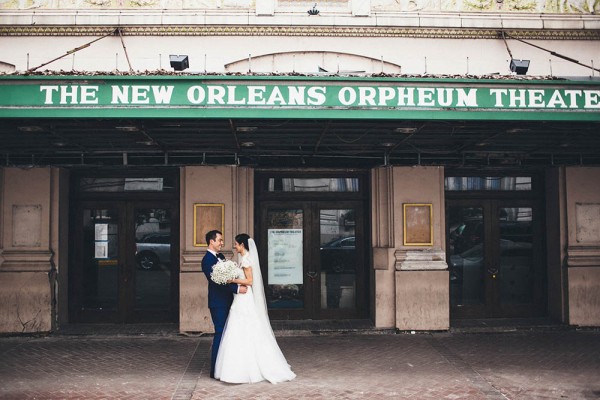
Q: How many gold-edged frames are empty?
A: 2